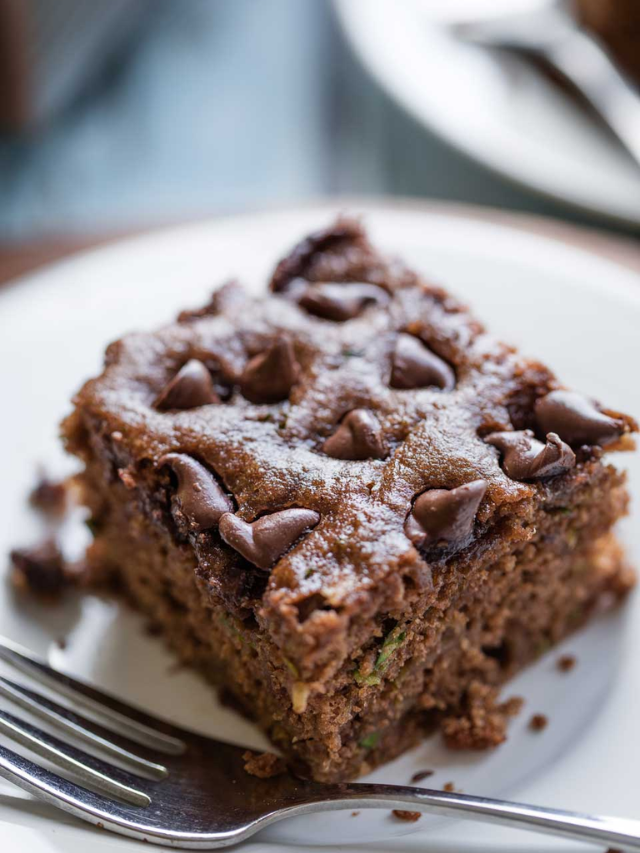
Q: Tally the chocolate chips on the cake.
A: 10